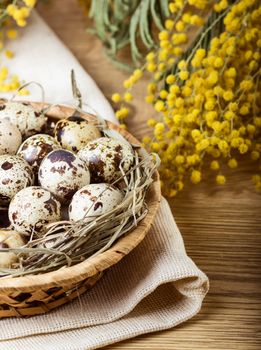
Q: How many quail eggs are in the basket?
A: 10